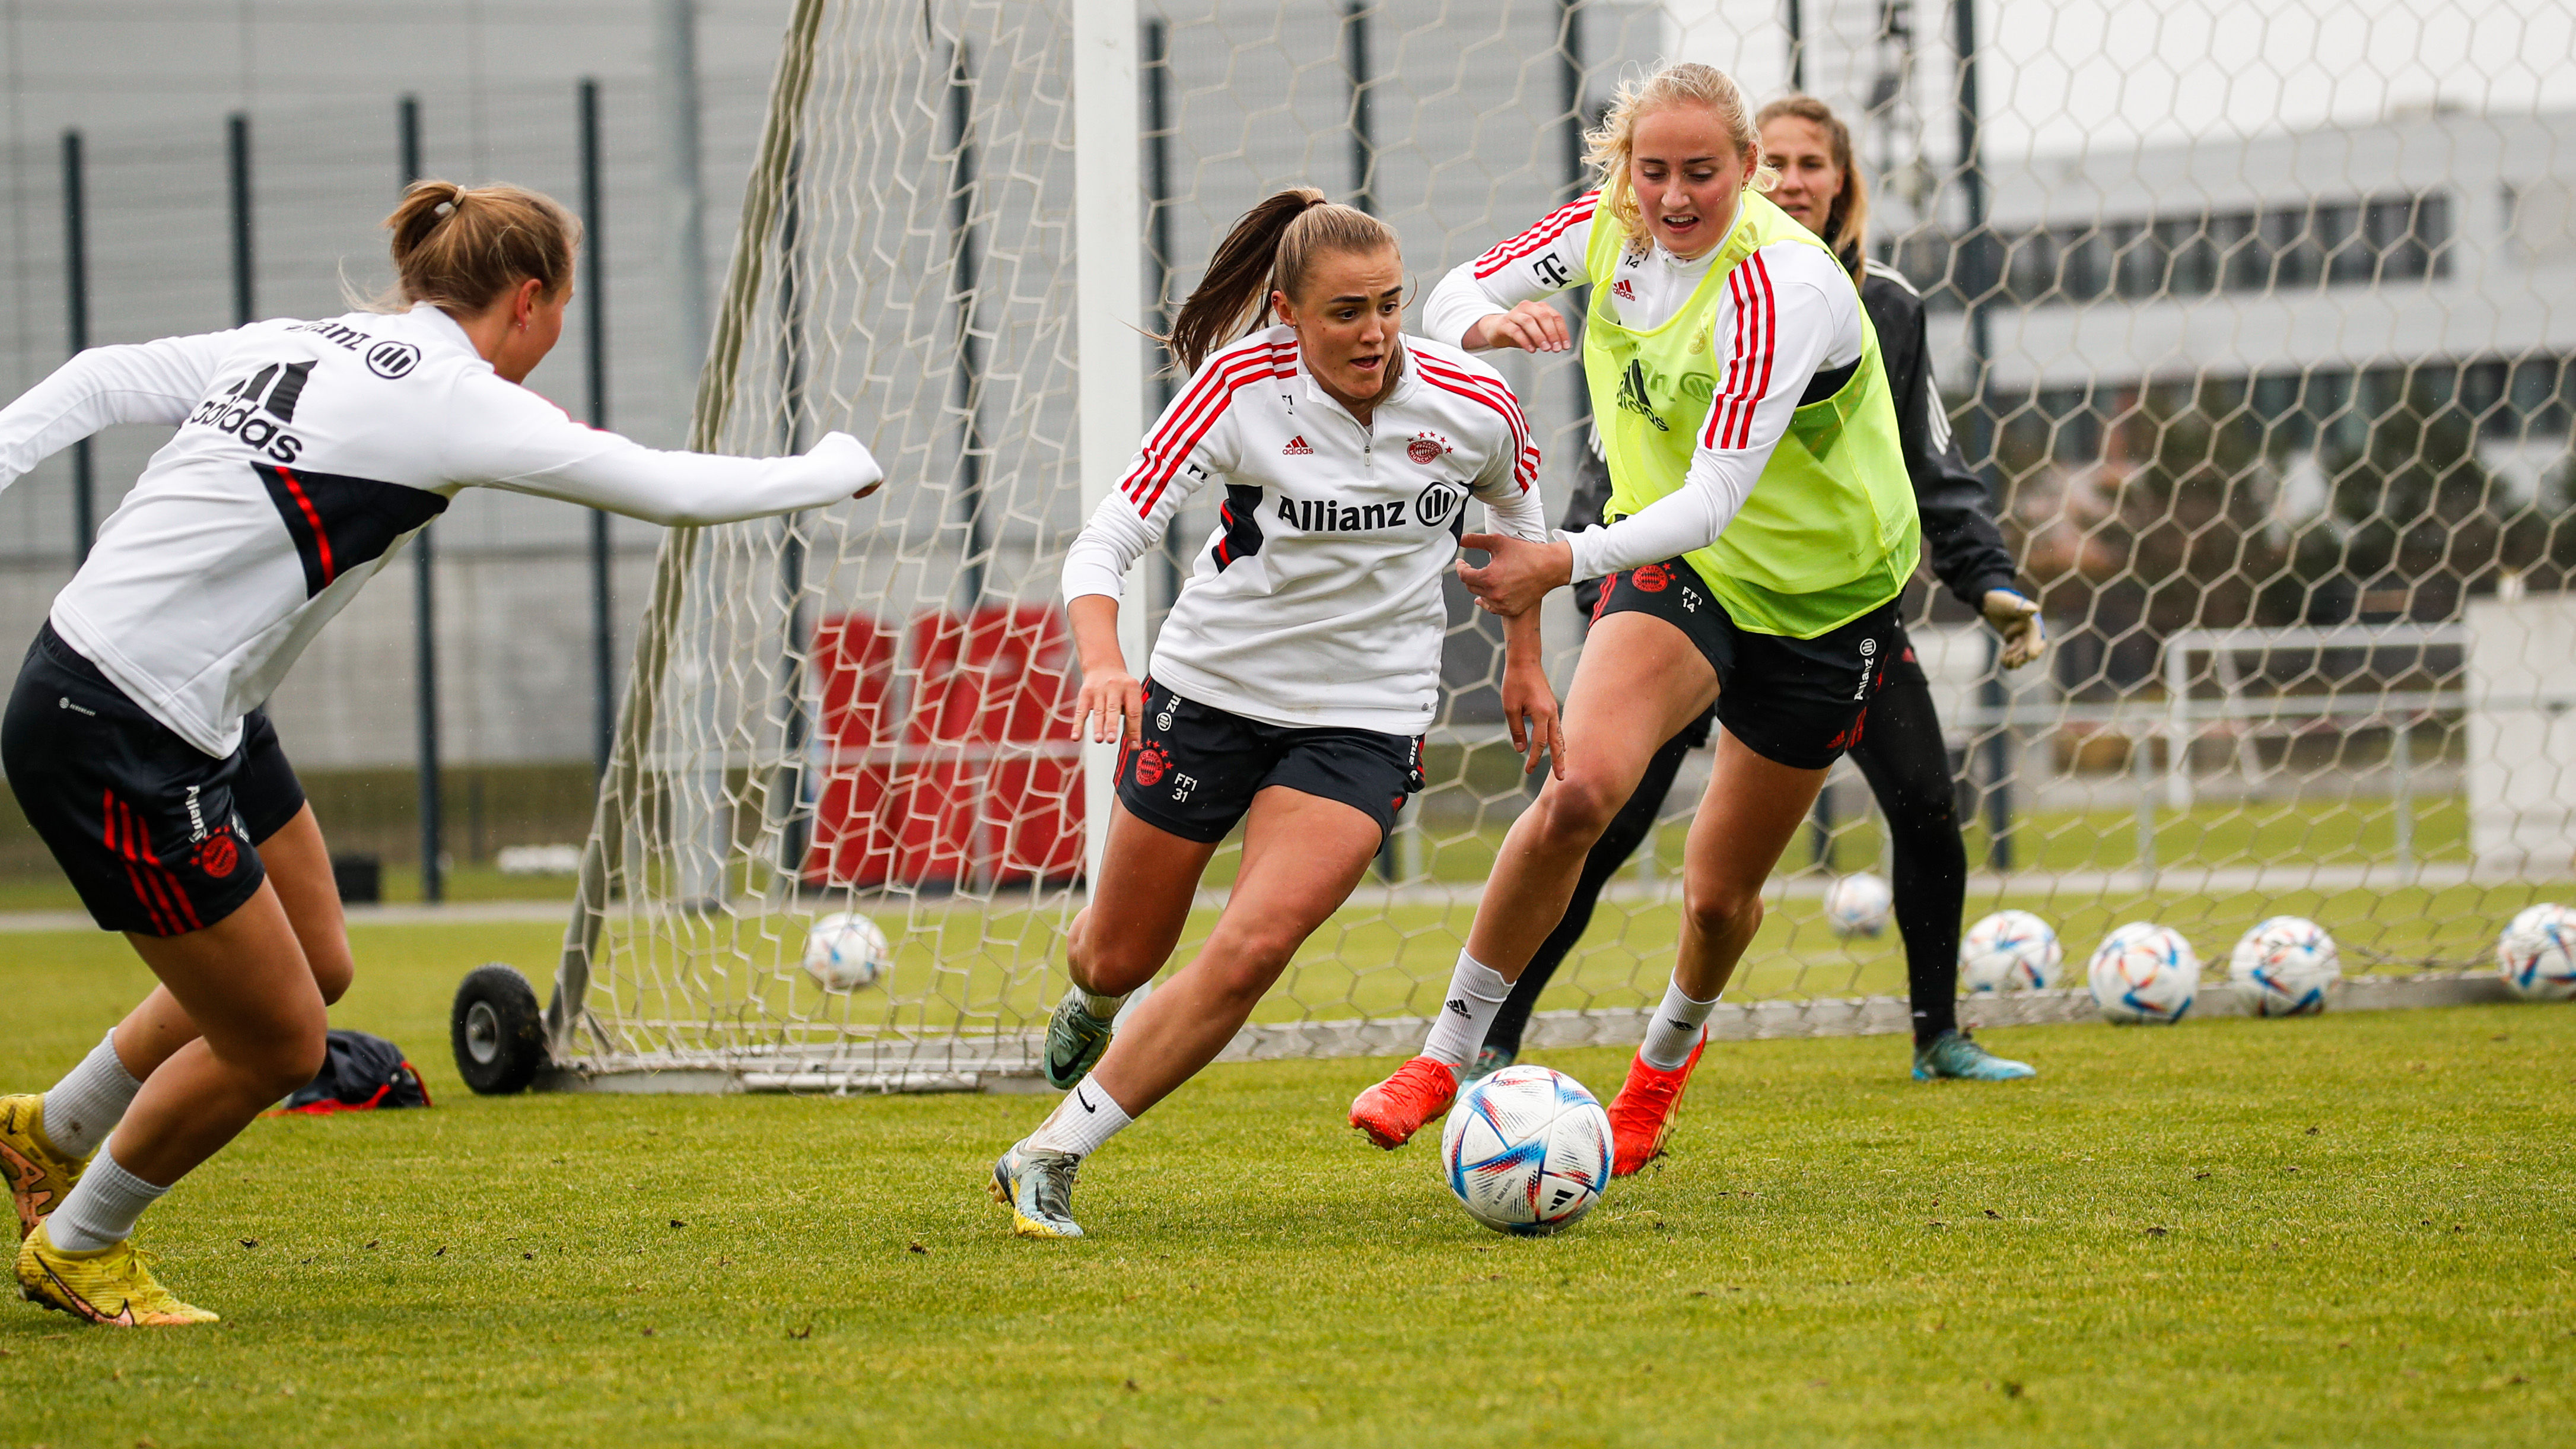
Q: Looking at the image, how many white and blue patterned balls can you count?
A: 7